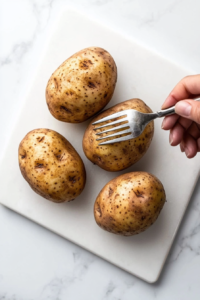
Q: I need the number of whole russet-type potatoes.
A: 4